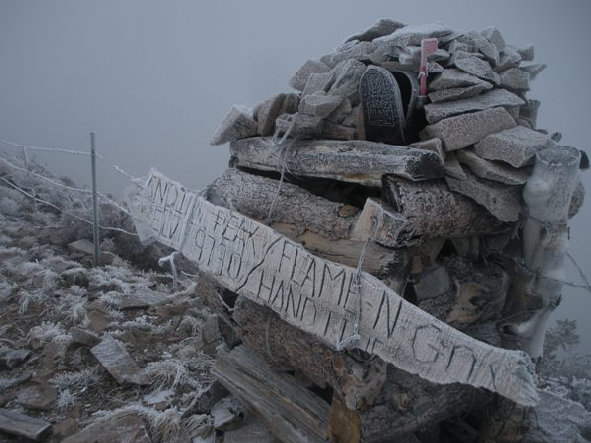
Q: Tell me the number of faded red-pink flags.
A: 1